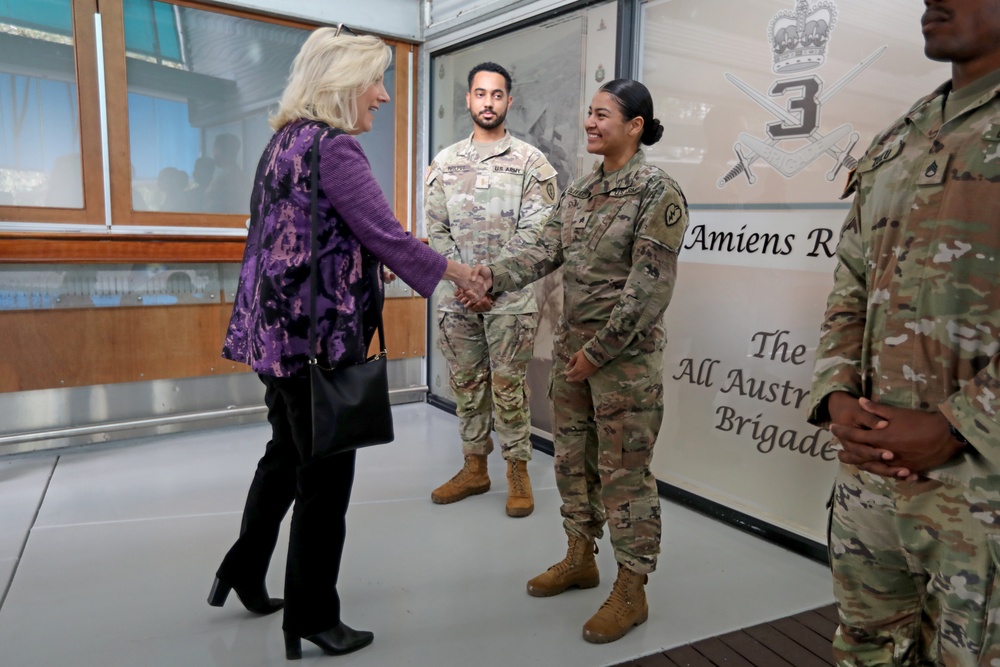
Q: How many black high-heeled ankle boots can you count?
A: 2